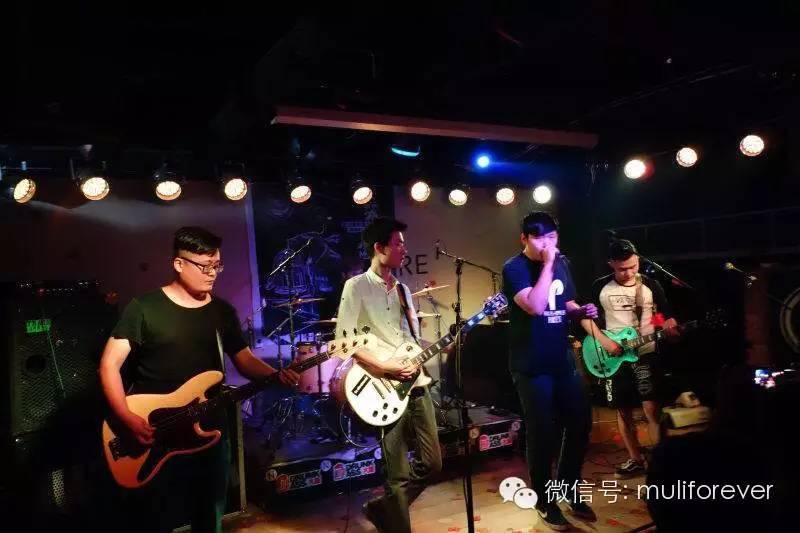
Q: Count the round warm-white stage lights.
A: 13